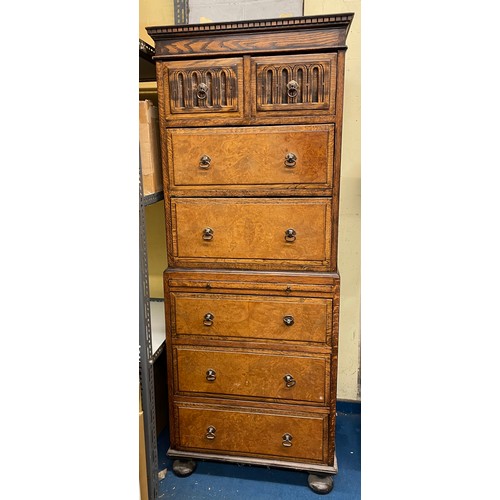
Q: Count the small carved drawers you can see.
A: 2